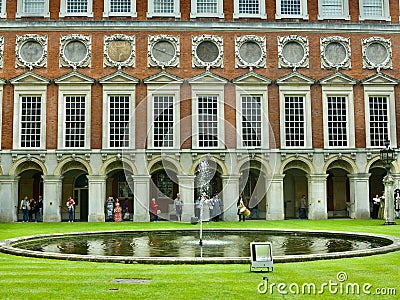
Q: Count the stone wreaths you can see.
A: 9